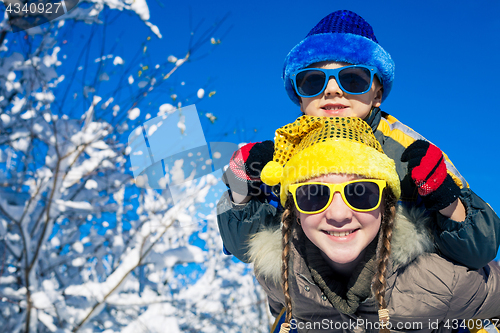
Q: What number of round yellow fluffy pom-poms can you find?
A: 1